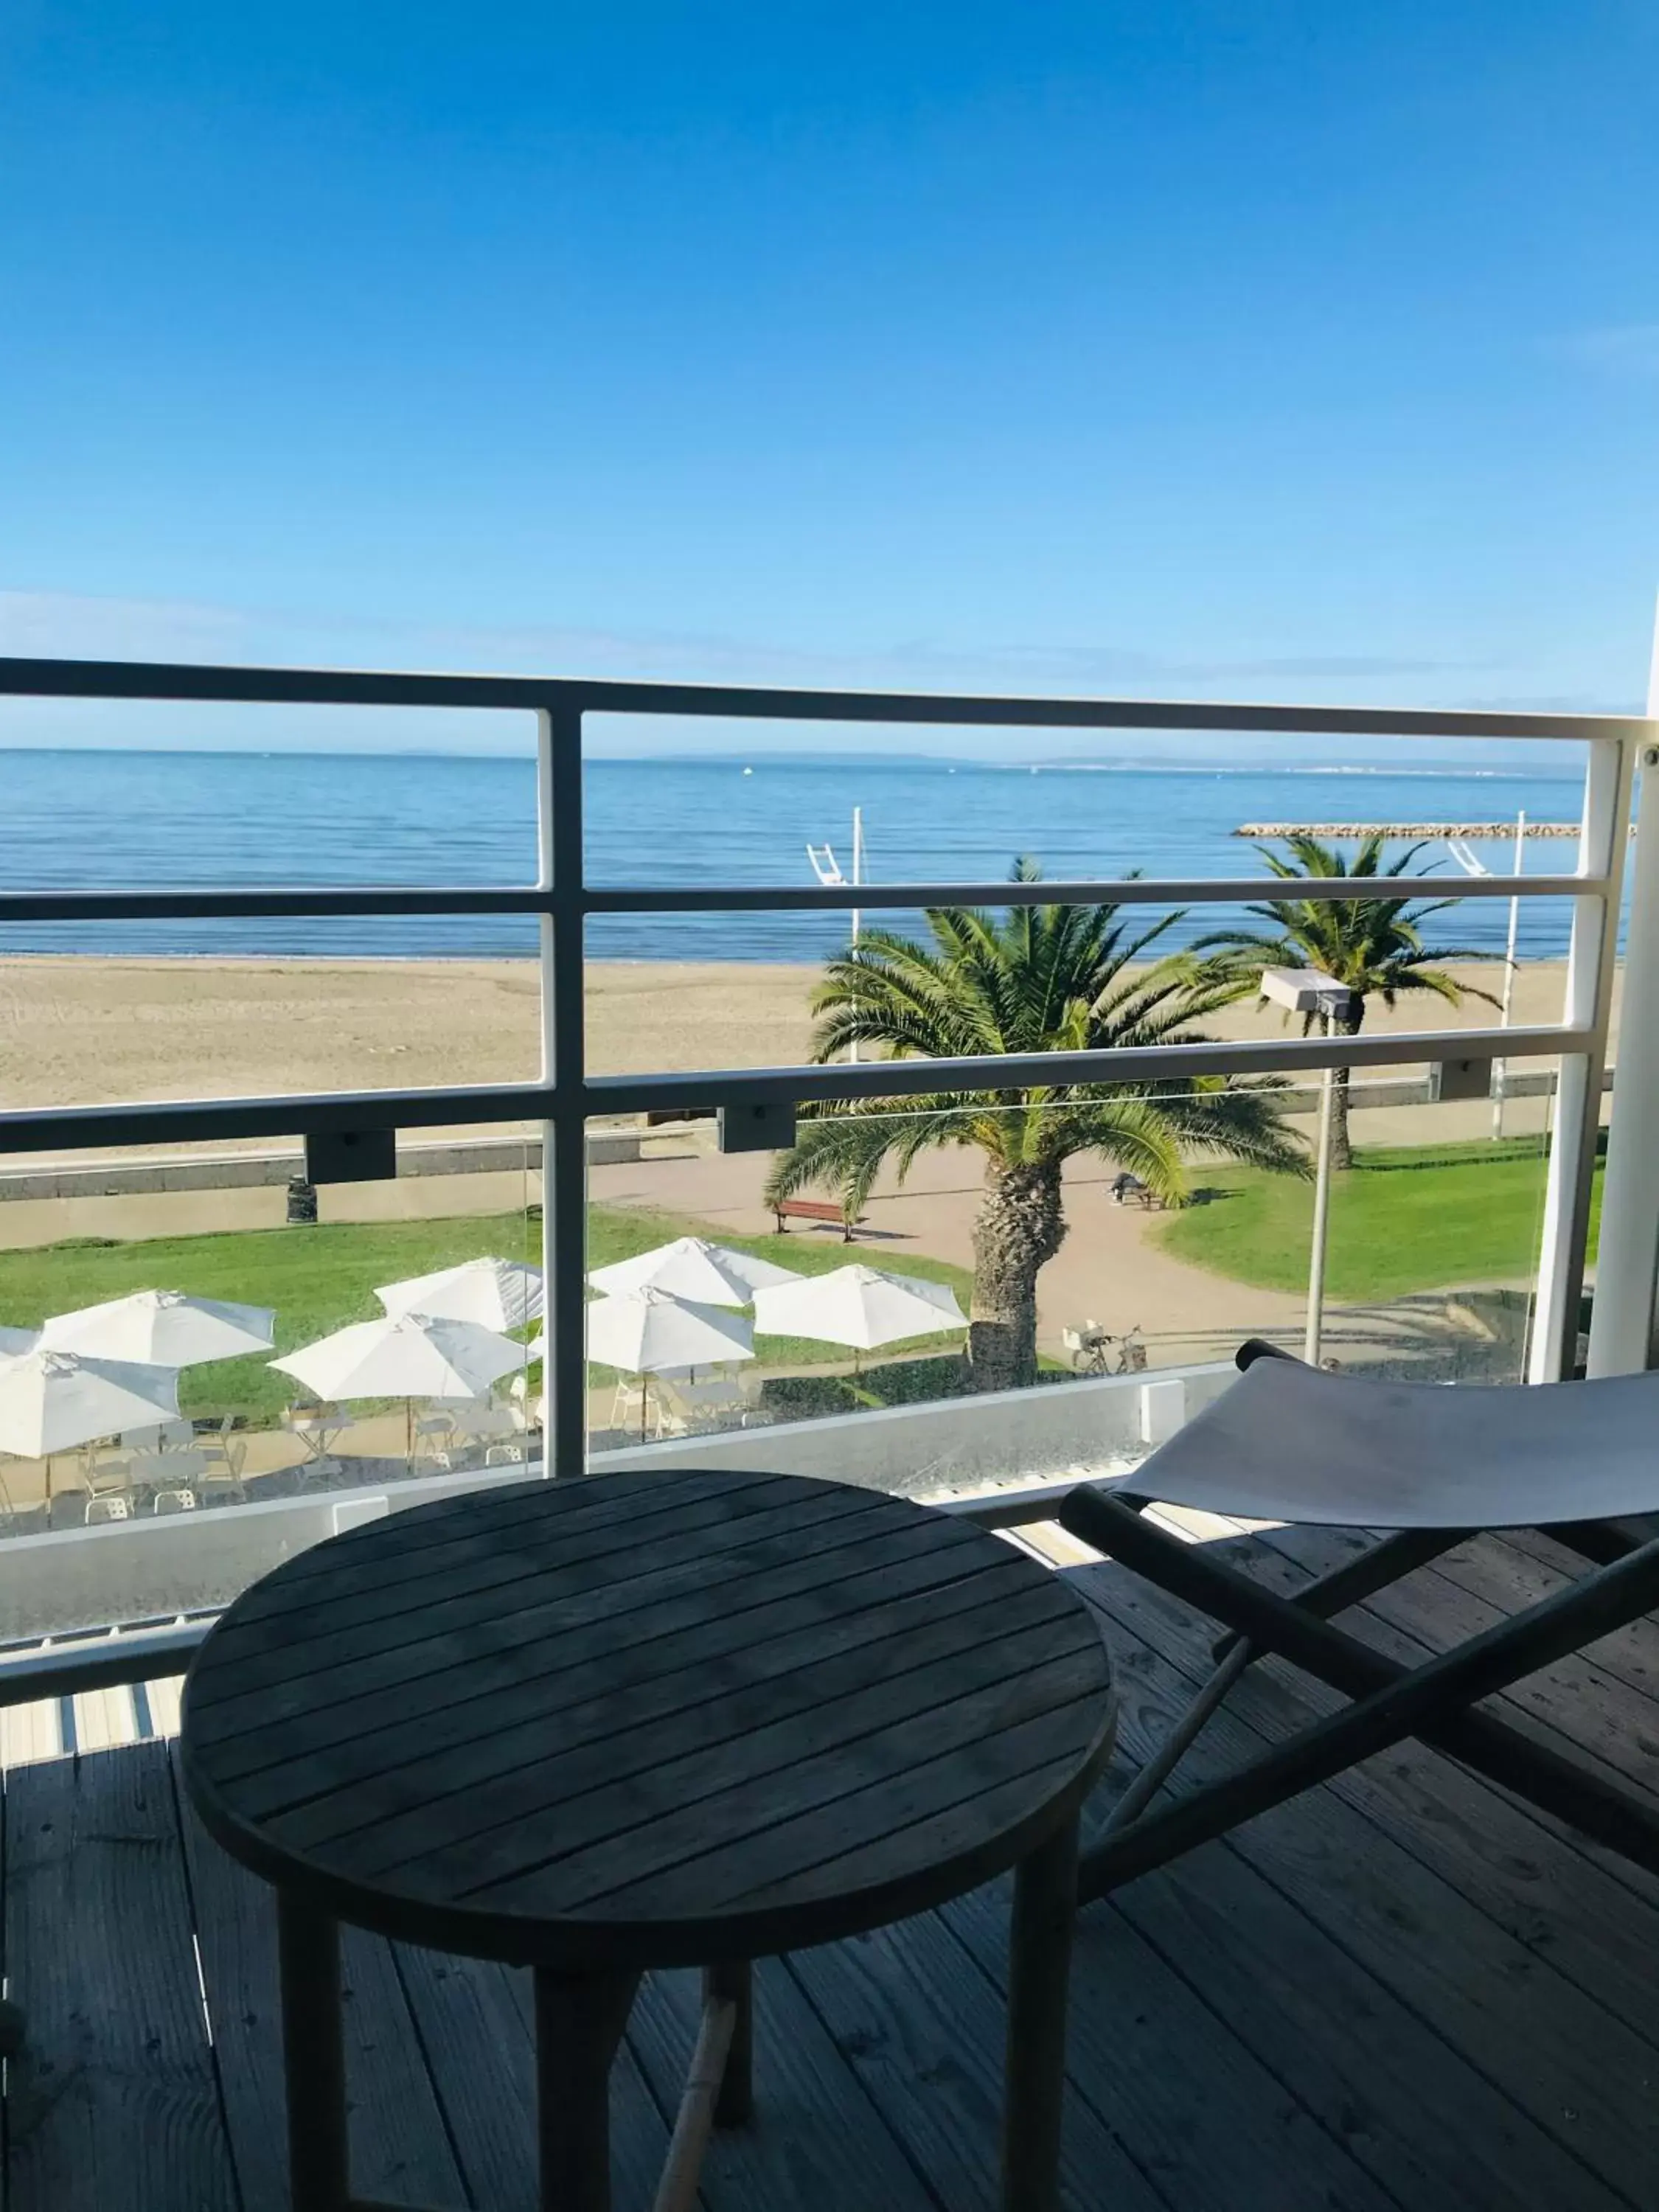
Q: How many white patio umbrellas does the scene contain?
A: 8